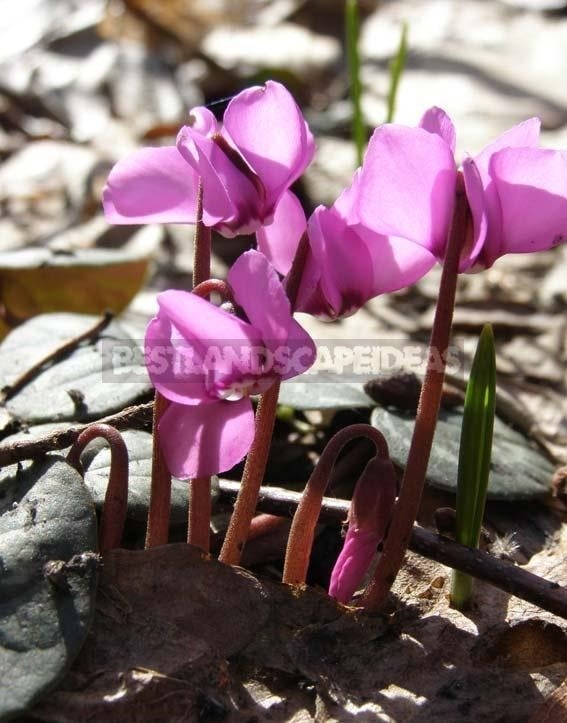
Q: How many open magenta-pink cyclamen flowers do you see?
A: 4